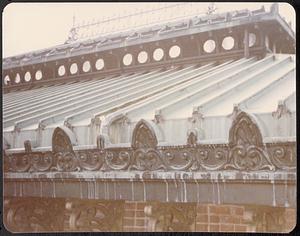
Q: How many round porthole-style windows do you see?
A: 15